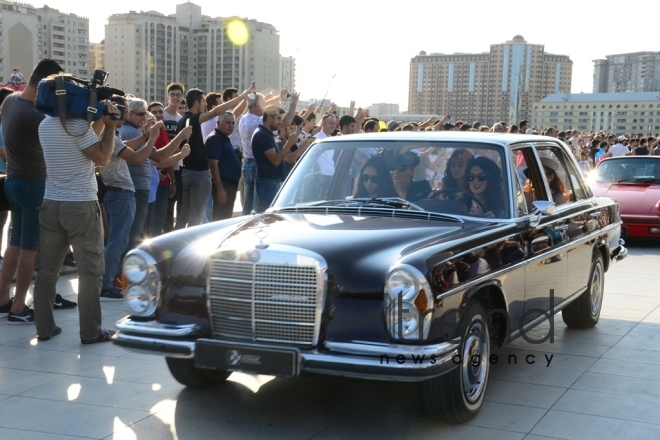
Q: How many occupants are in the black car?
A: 5